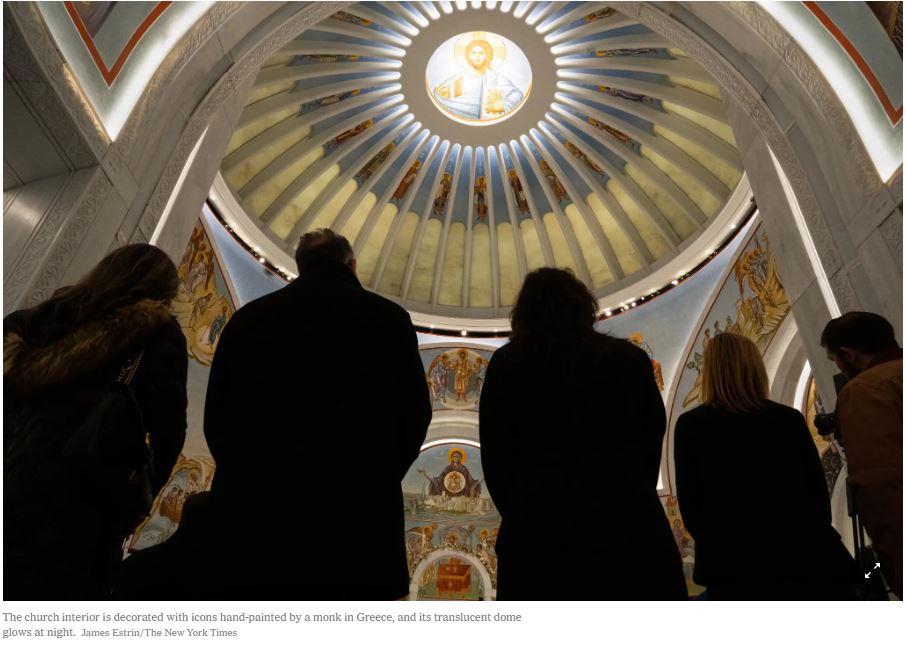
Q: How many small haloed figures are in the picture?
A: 15